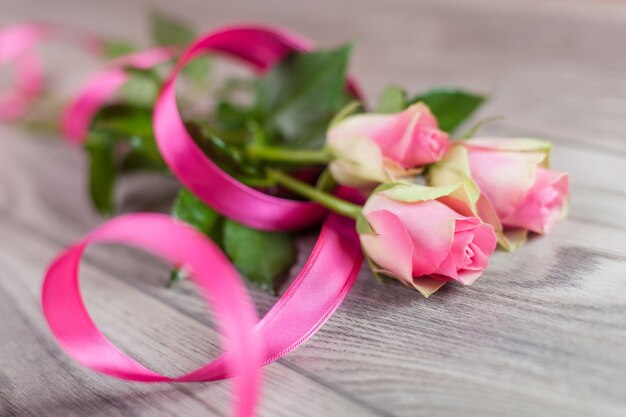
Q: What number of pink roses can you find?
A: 3